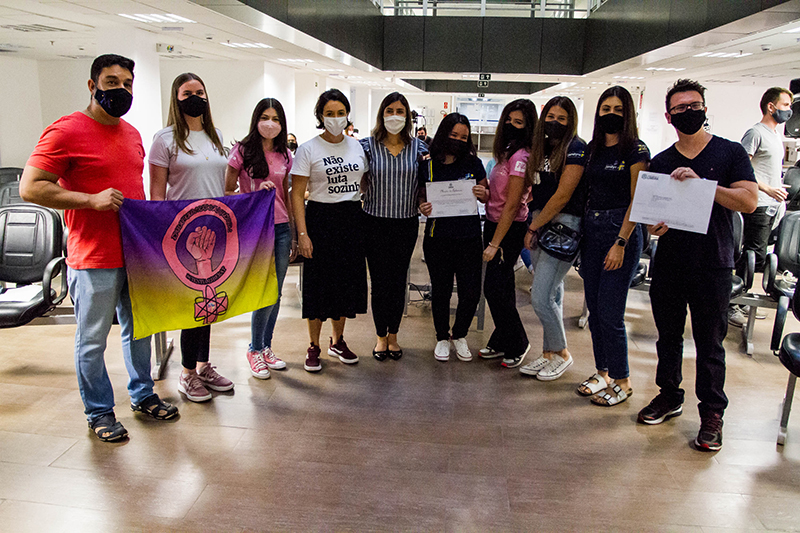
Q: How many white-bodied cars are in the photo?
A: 0